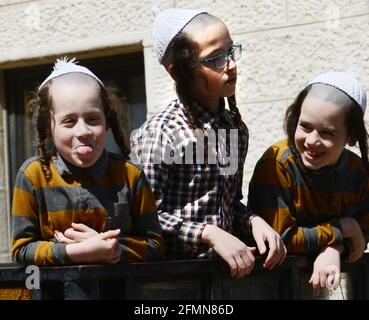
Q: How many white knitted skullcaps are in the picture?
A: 3